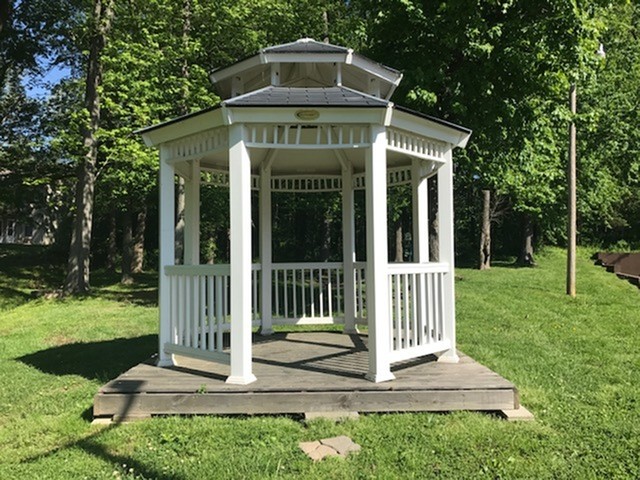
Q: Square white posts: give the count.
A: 8